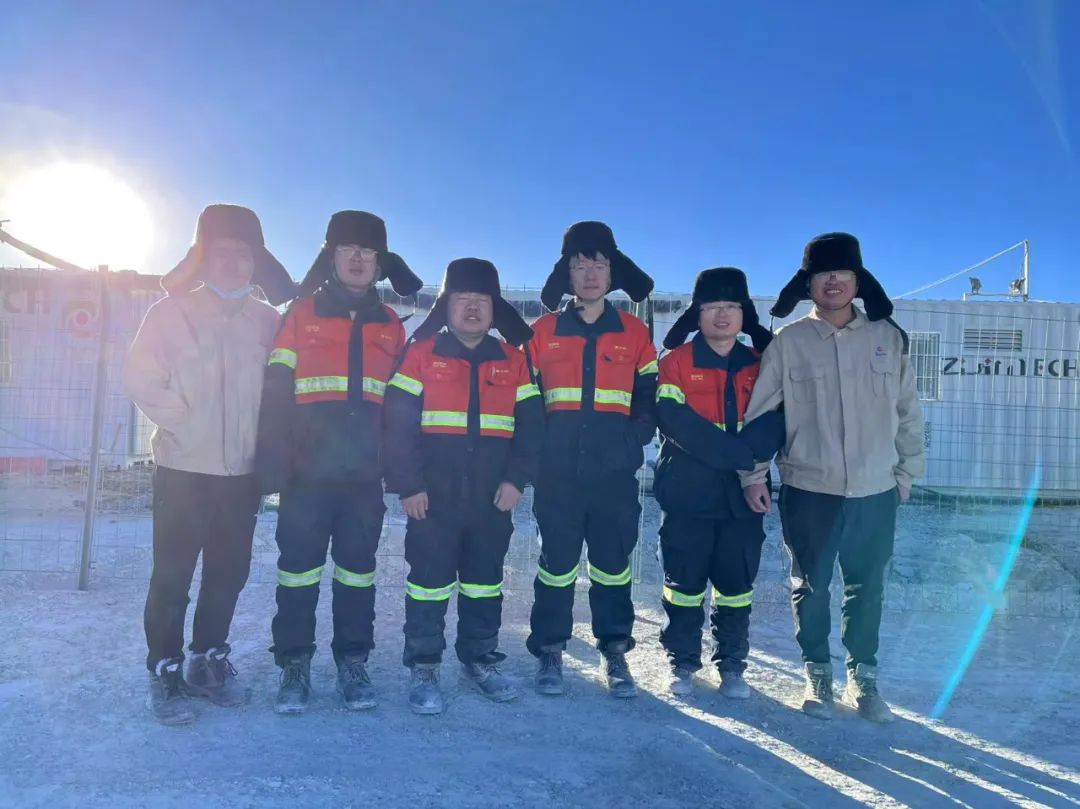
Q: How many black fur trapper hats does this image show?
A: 6